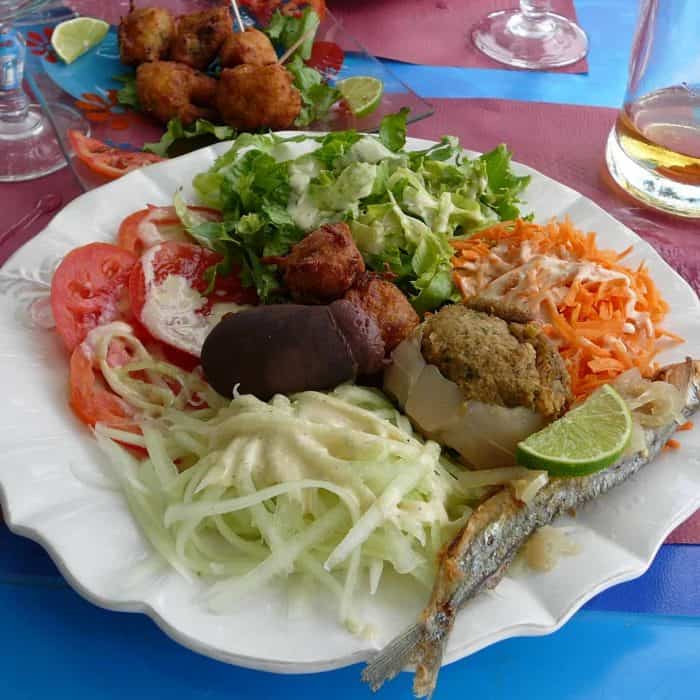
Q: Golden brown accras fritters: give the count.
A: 7